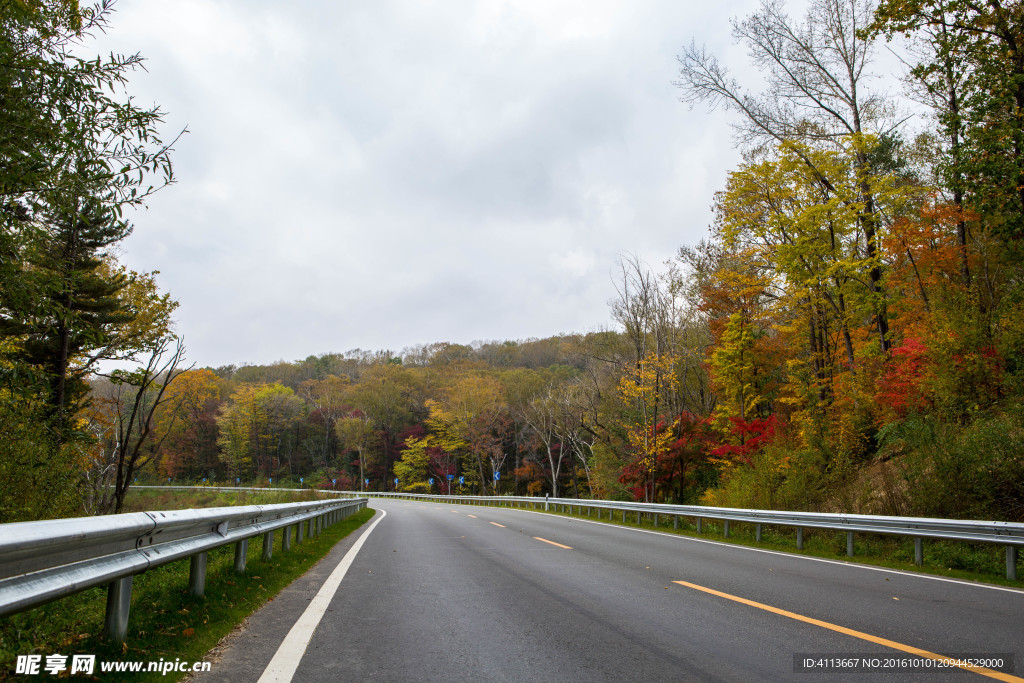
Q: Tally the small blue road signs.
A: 13